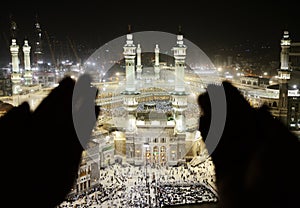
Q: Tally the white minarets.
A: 7